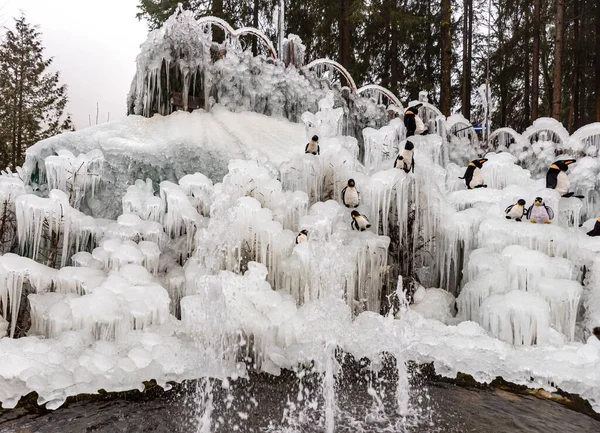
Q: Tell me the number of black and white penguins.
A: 11